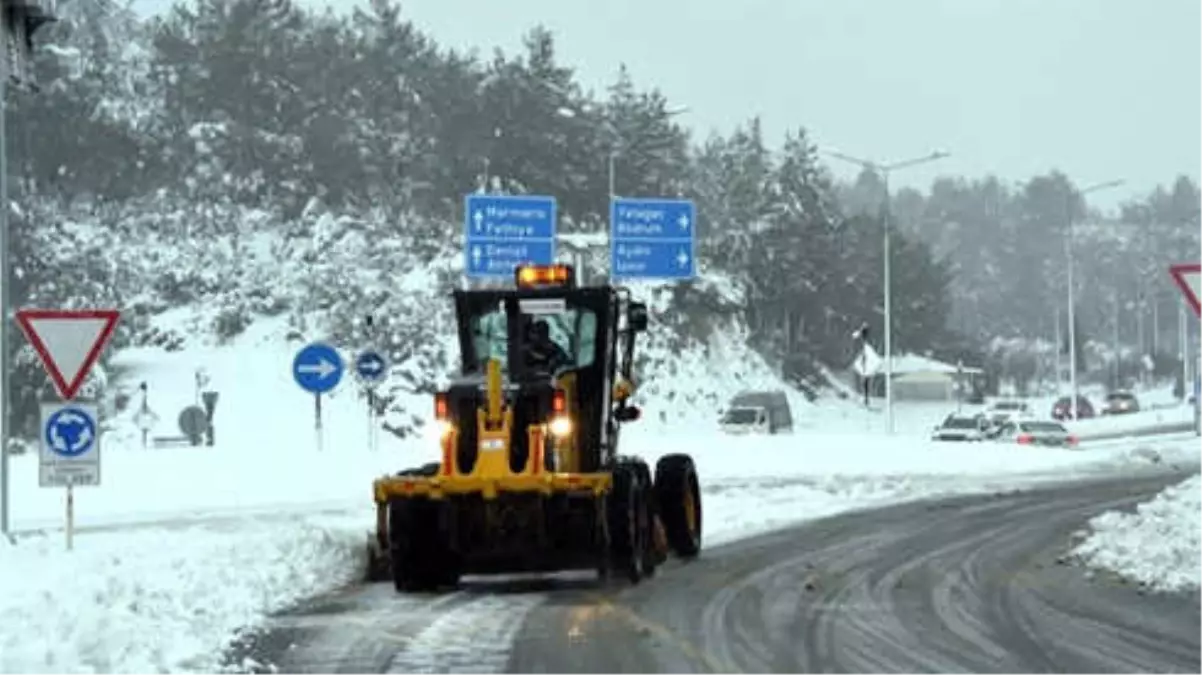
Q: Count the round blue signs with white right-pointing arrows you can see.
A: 2